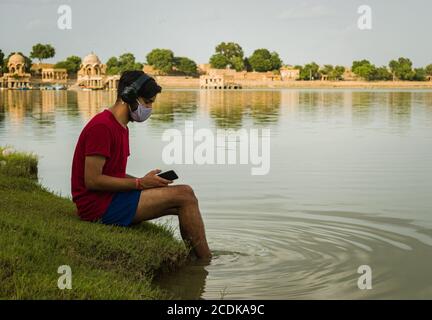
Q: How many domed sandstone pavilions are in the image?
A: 2